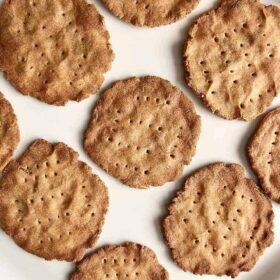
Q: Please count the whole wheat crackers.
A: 9